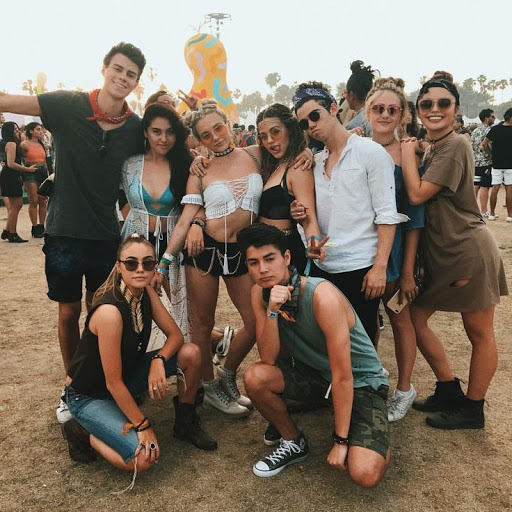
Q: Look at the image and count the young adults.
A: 9